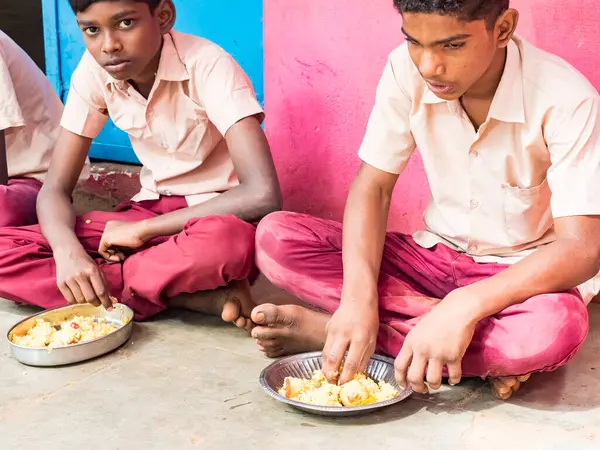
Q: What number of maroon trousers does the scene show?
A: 3